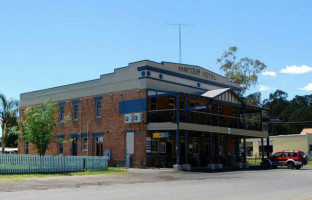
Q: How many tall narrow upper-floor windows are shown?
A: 3